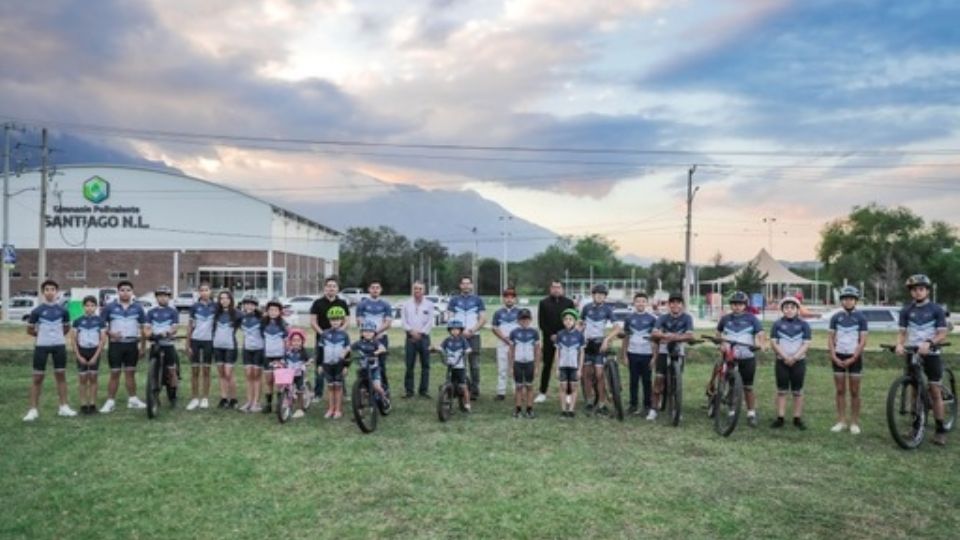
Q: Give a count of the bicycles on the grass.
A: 8